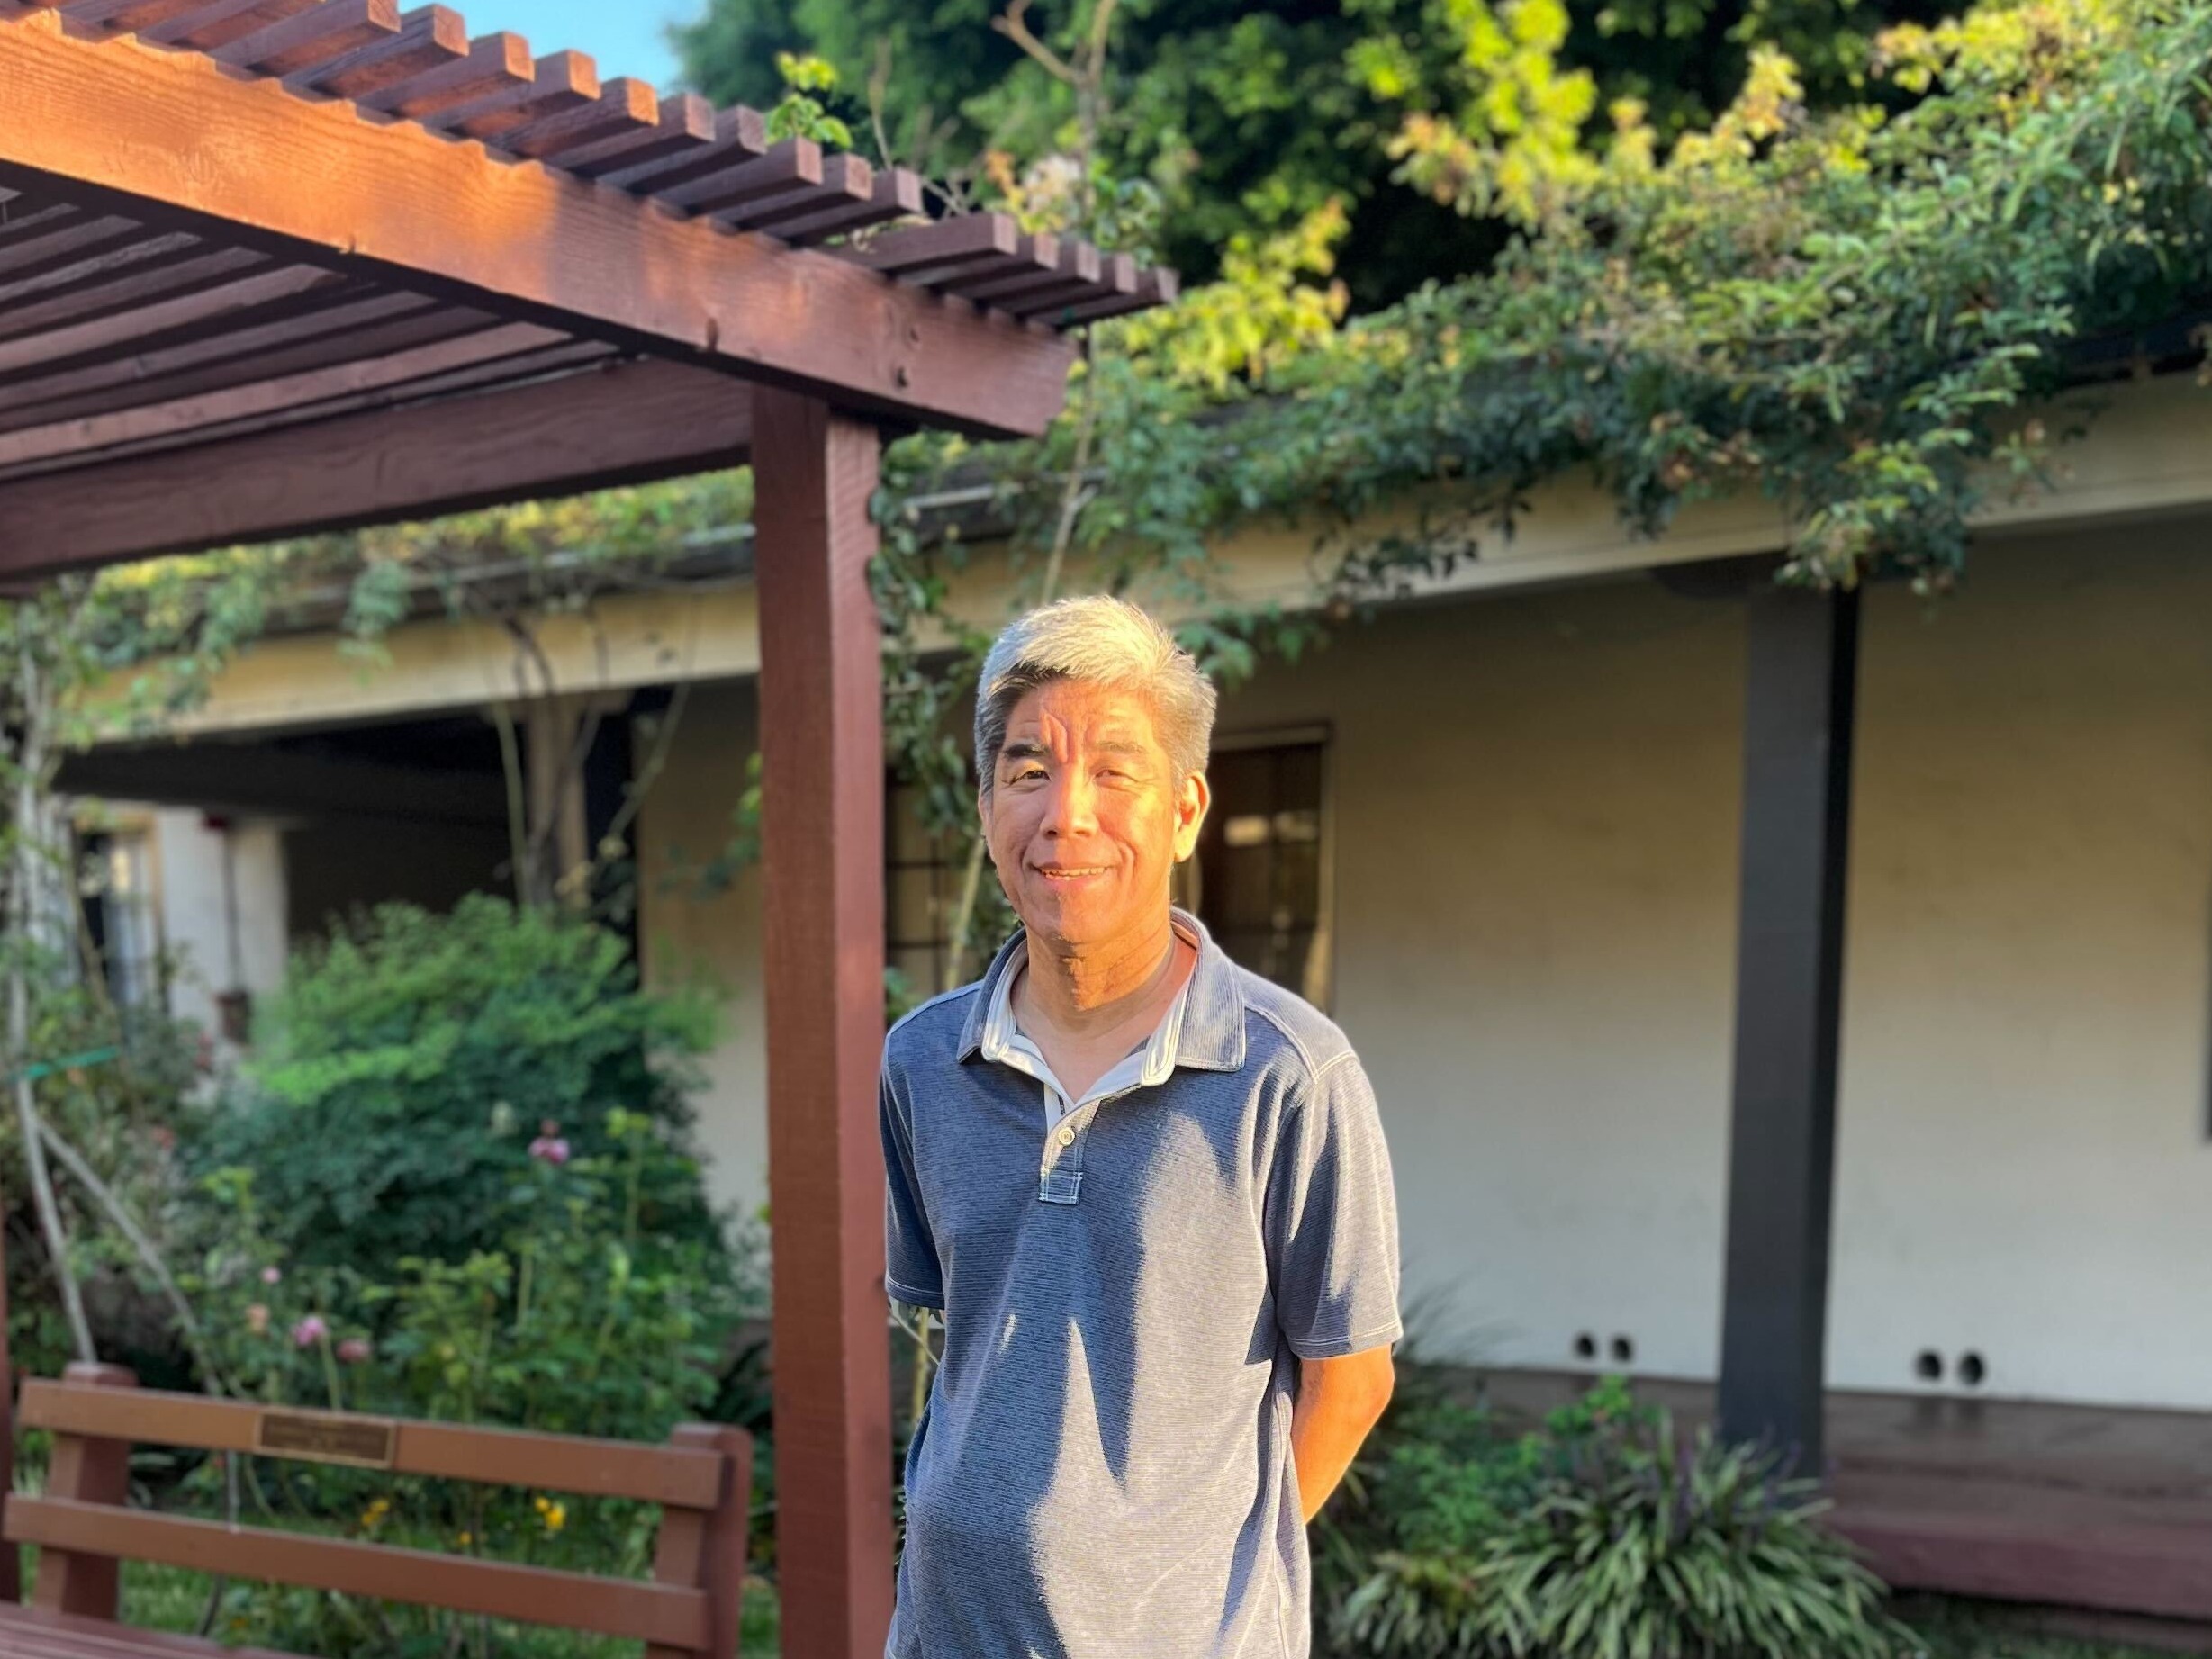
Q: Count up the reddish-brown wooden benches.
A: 1